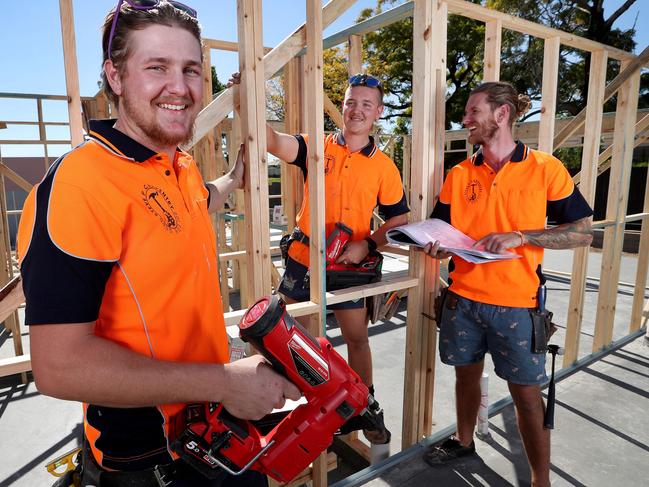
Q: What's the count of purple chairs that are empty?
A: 0